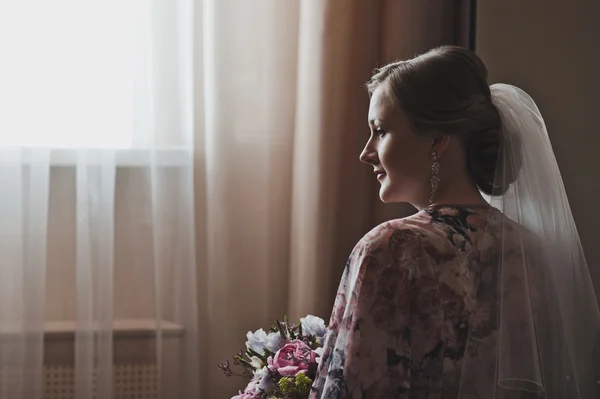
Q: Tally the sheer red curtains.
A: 0